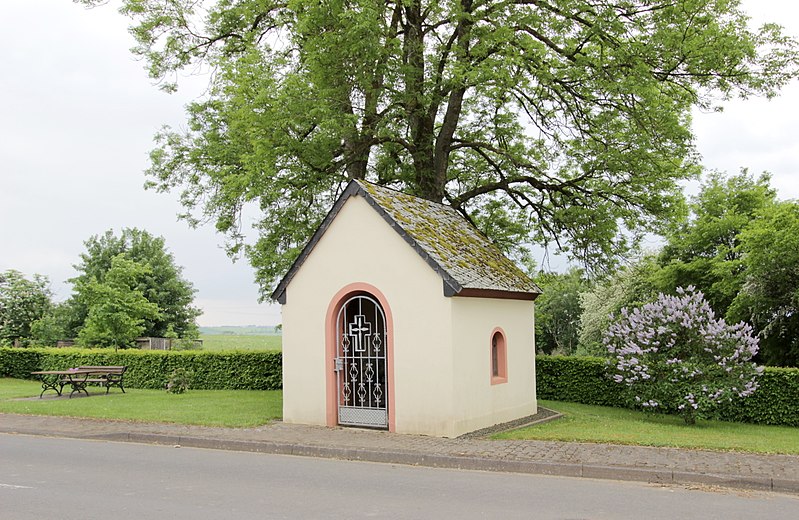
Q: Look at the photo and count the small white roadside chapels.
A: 1